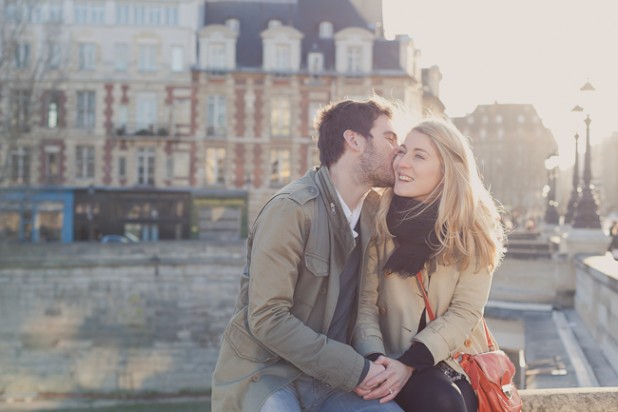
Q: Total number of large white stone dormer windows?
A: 3